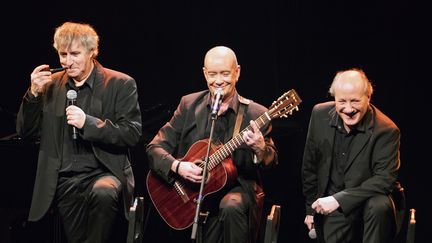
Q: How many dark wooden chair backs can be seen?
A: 3